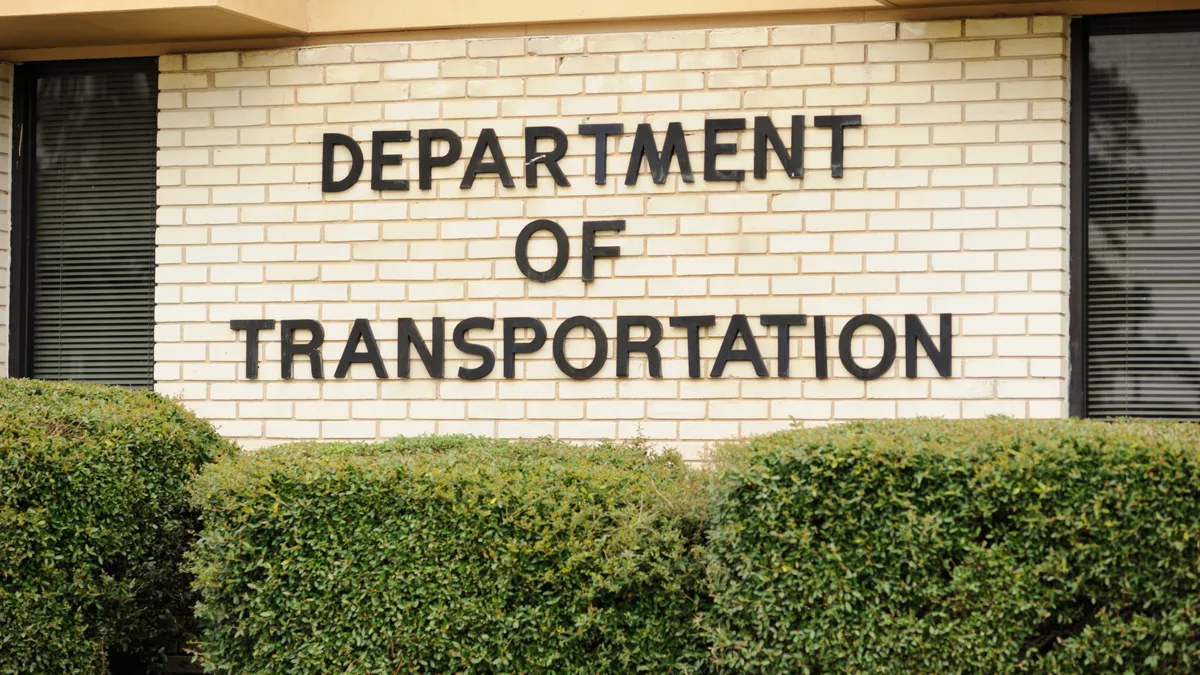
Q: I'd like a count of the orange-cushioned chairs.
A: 0